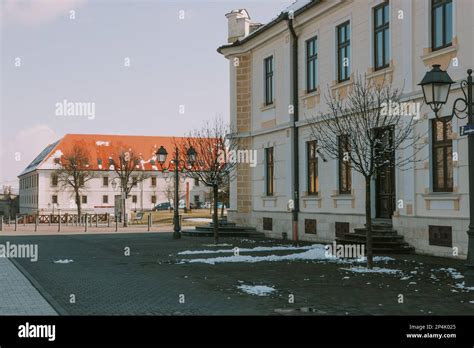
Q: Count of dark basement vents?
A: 4